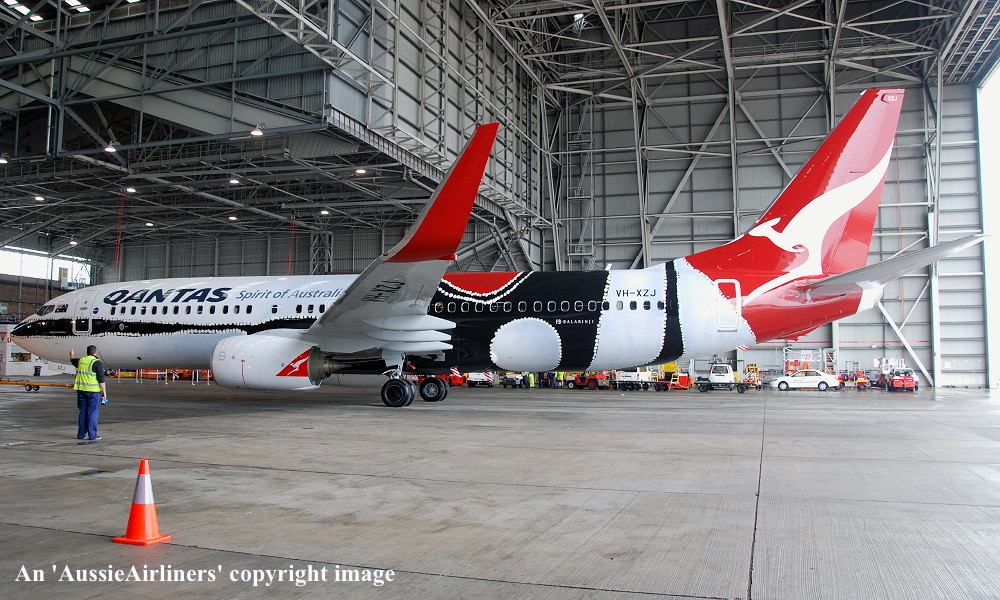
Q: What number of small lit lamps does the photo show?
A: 11